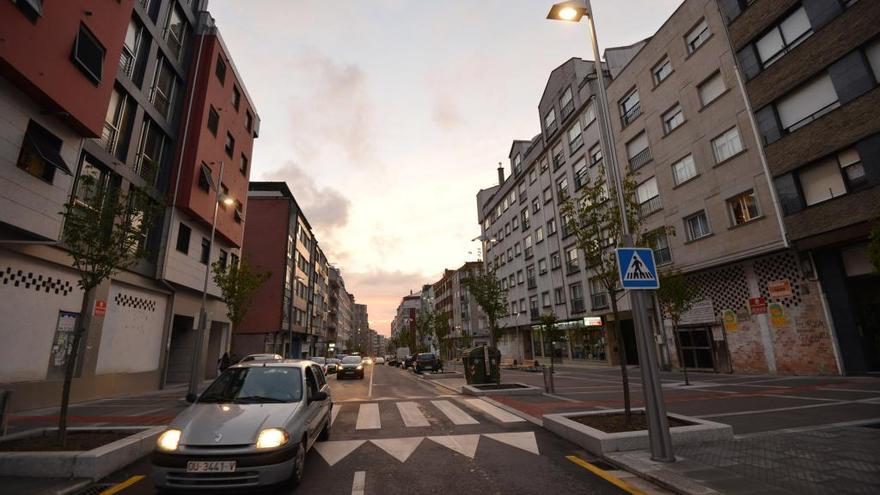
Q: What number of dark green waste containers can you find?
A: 1